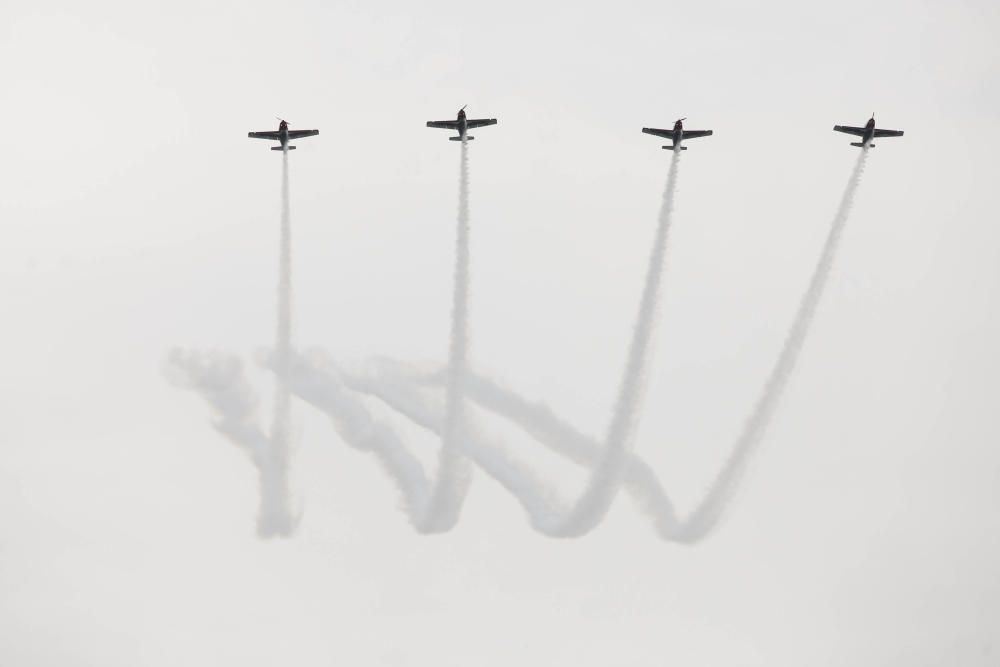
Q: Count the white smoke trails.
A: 4